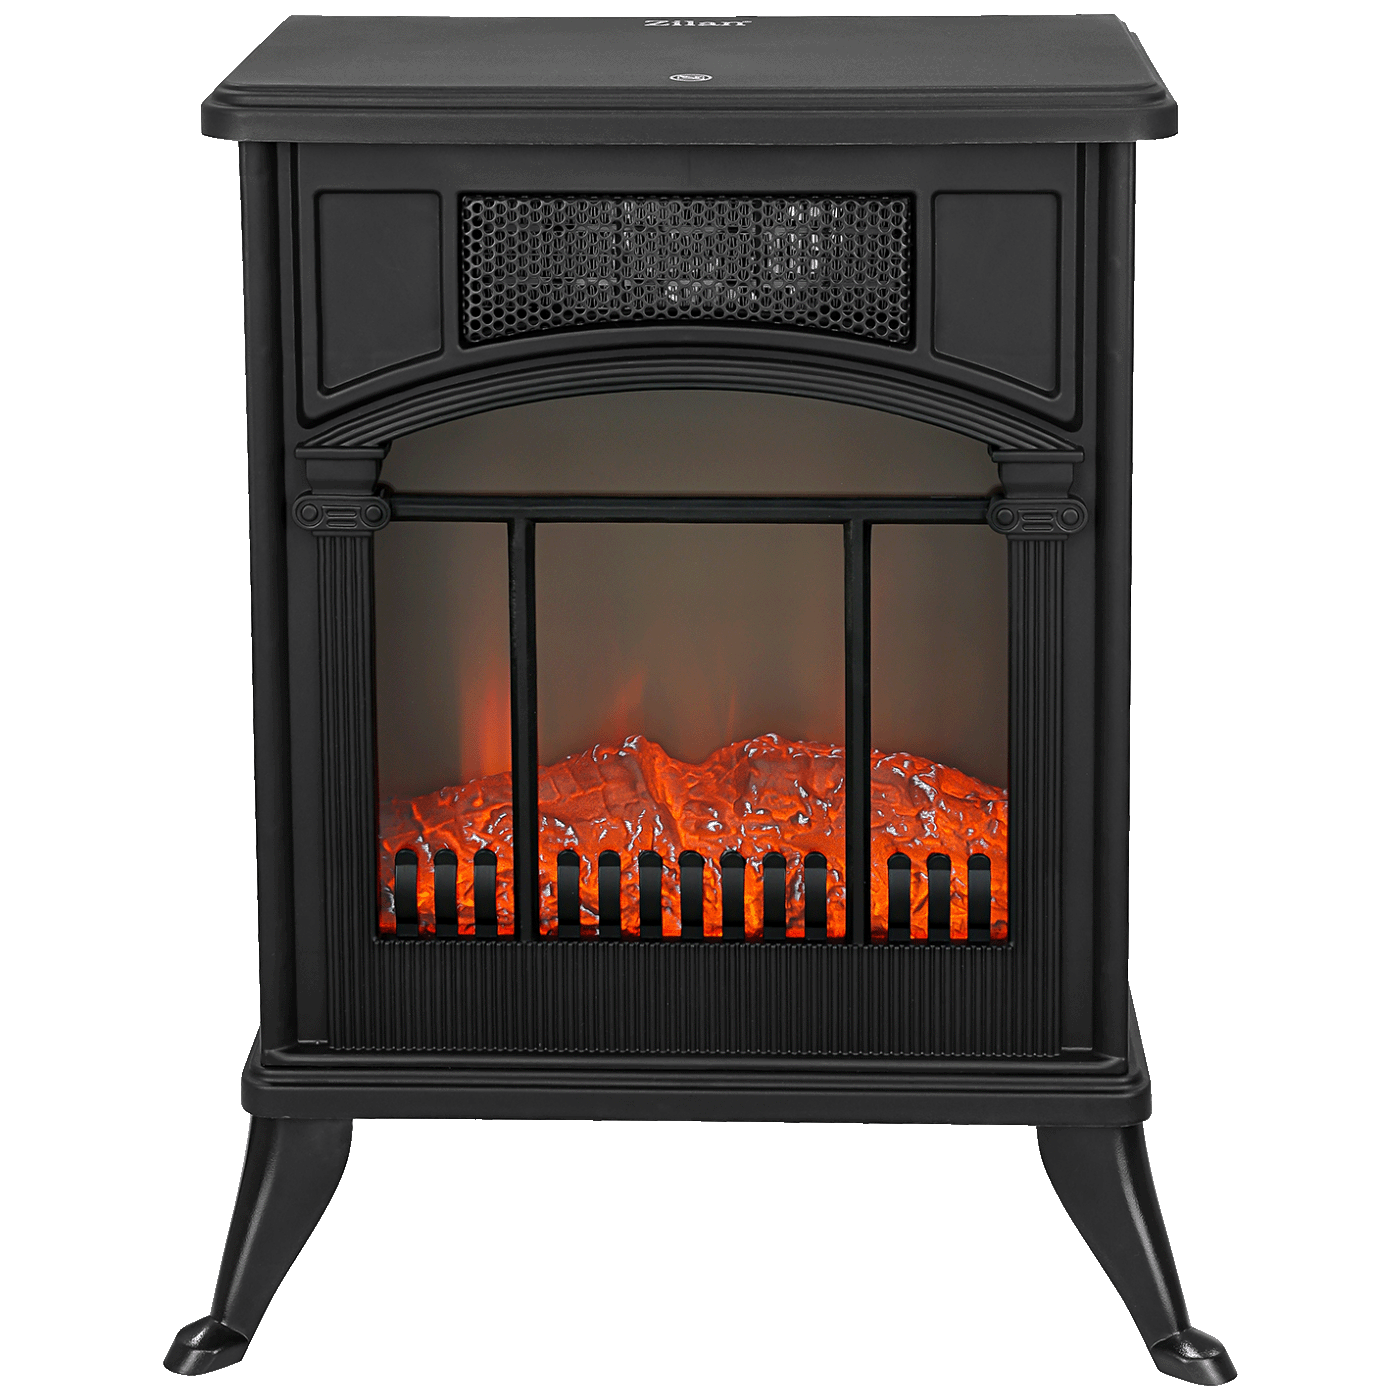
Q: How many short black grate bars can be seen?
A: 13